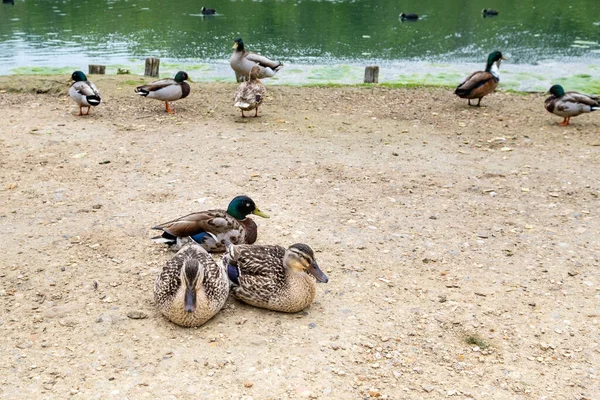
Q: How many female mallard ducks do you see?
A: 3